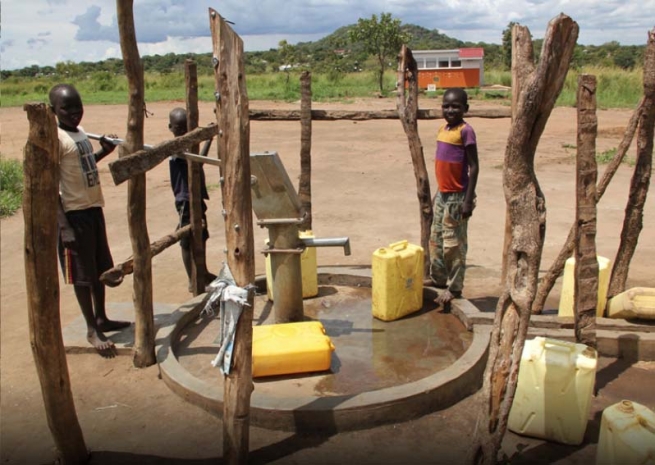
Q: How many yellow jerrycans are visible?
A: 7